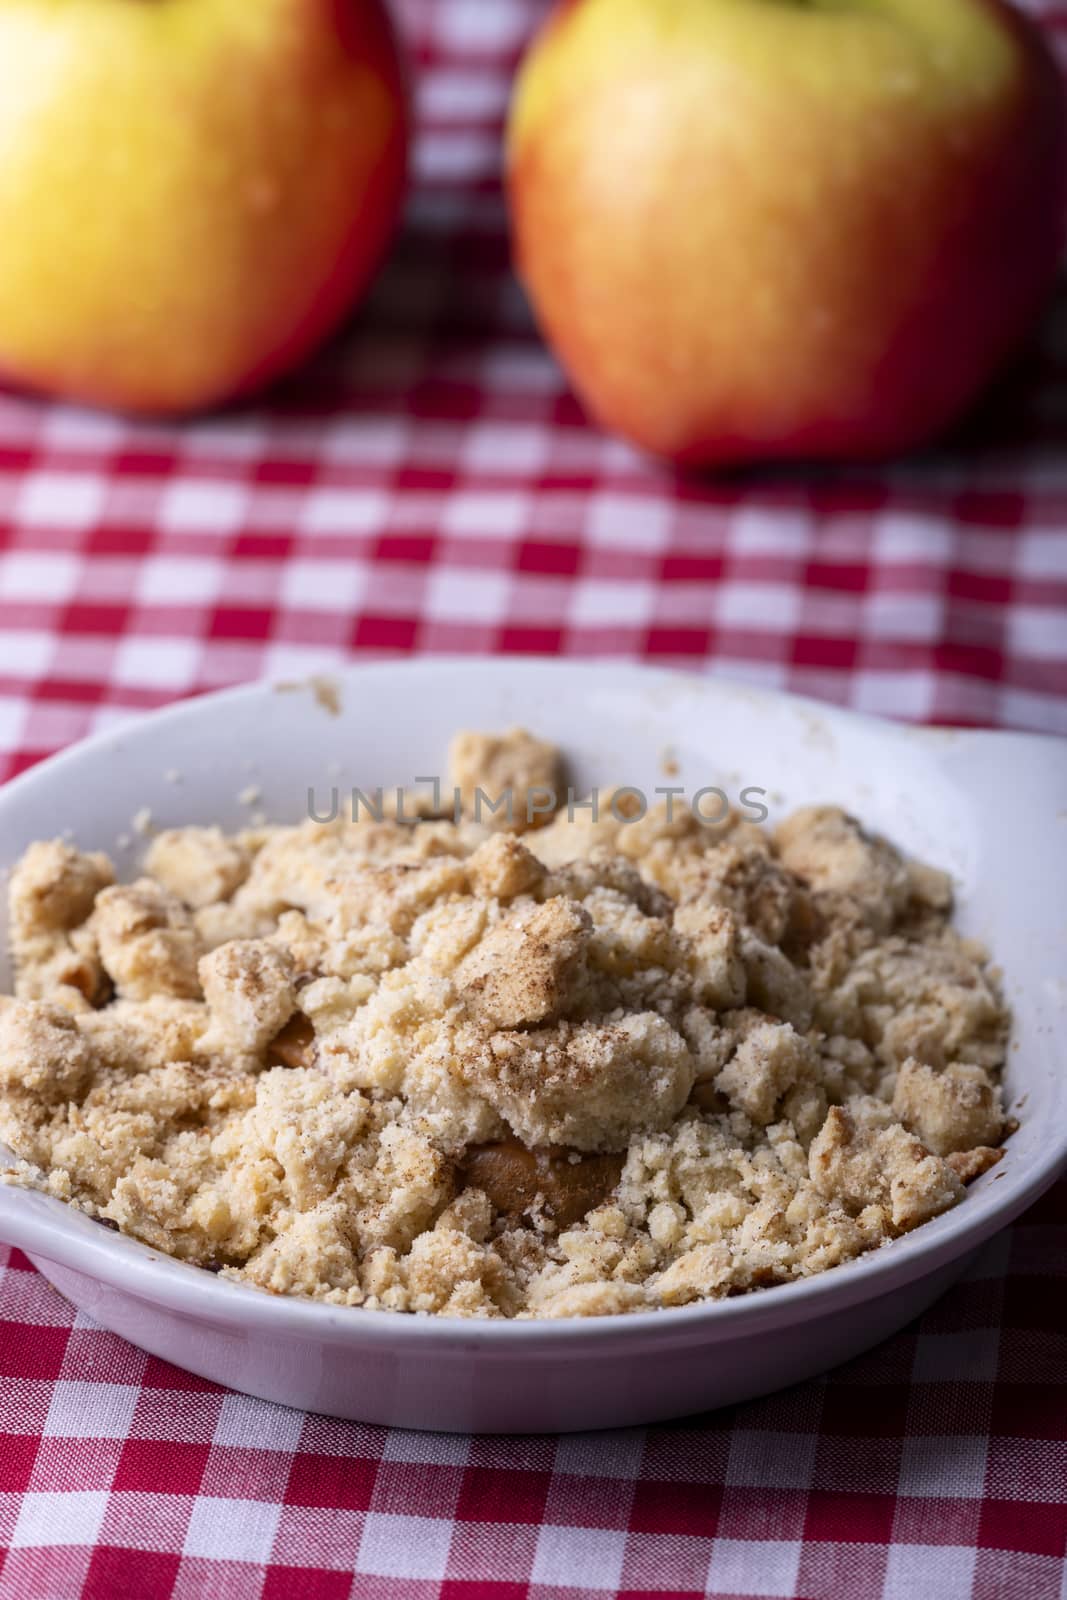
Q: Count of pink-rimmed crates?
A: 0